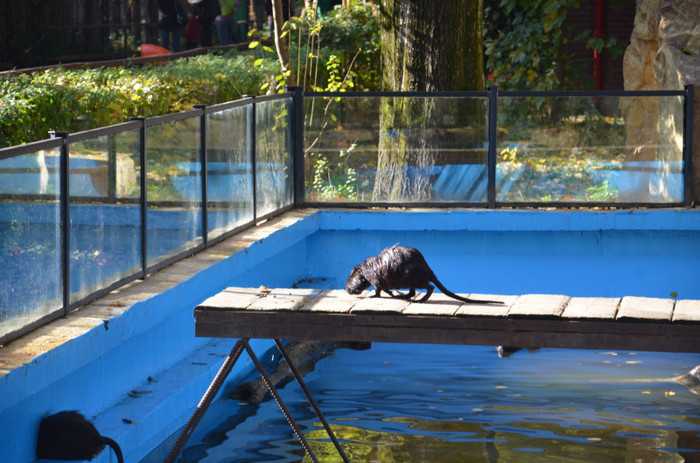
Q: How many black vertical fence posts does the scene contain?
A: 7